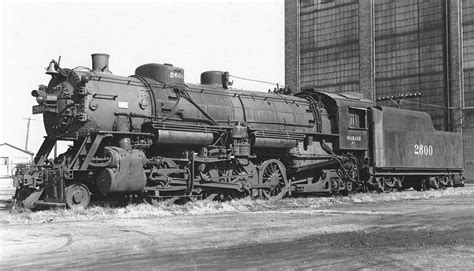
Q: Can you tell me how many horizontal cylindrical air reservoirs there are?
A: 2